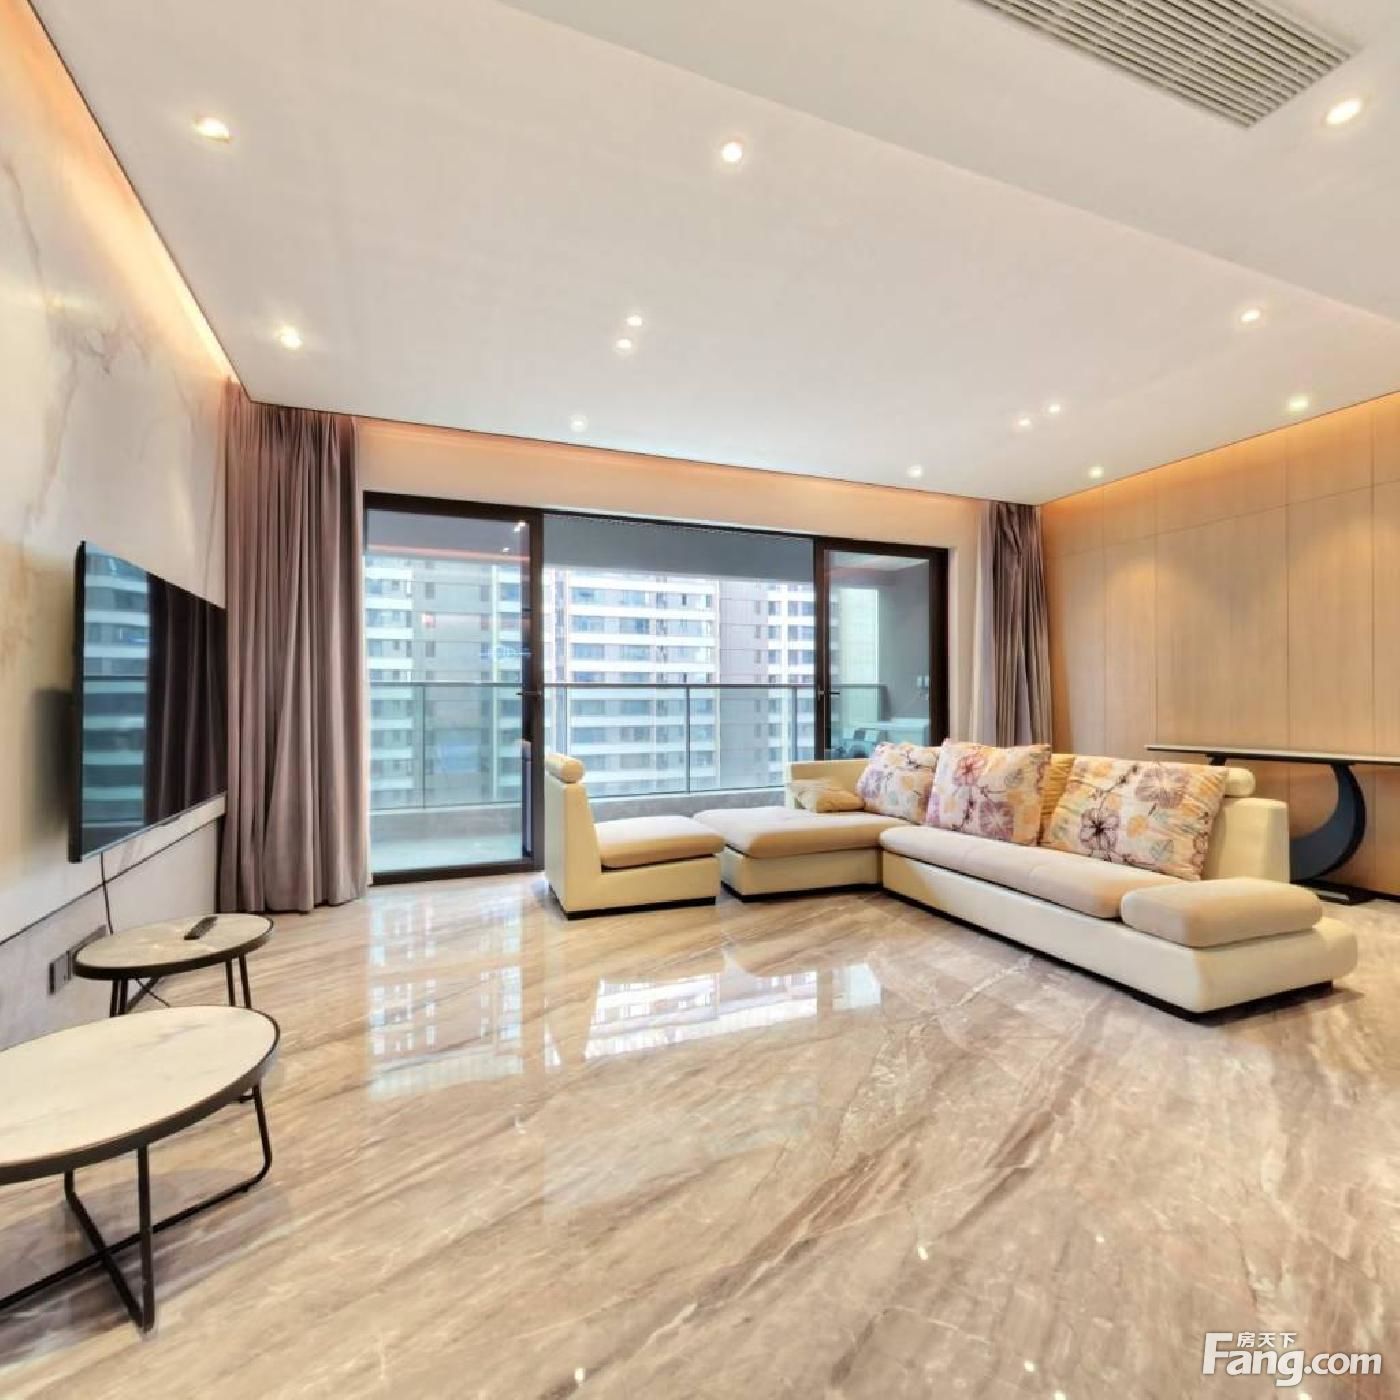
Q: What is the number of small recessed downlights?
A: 13